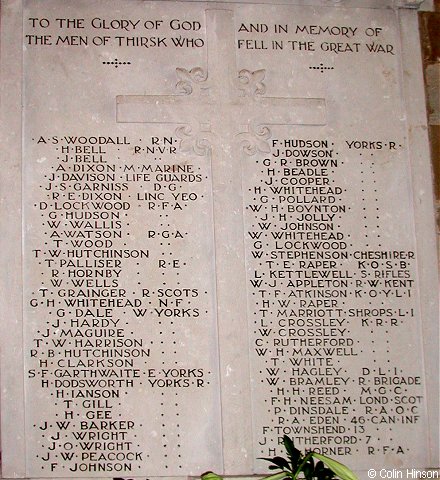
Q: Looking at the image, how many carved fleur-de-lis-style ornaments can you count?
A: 4